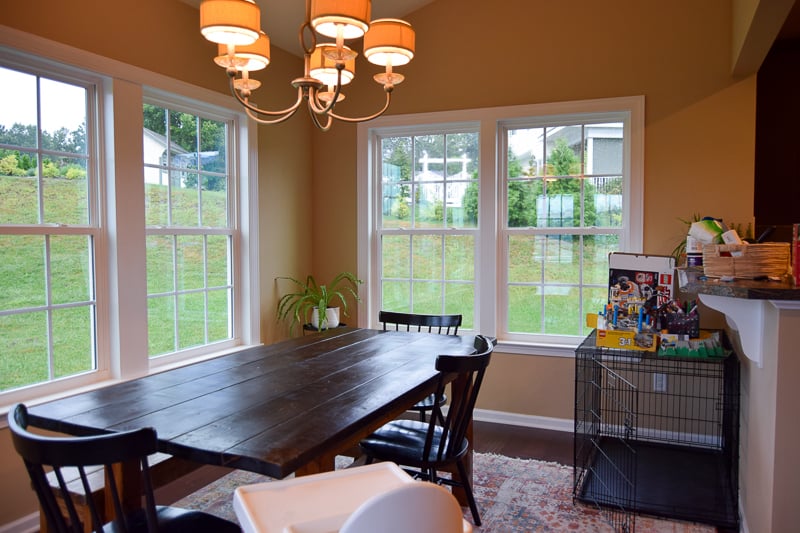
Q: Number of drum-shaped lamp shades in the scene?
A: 5